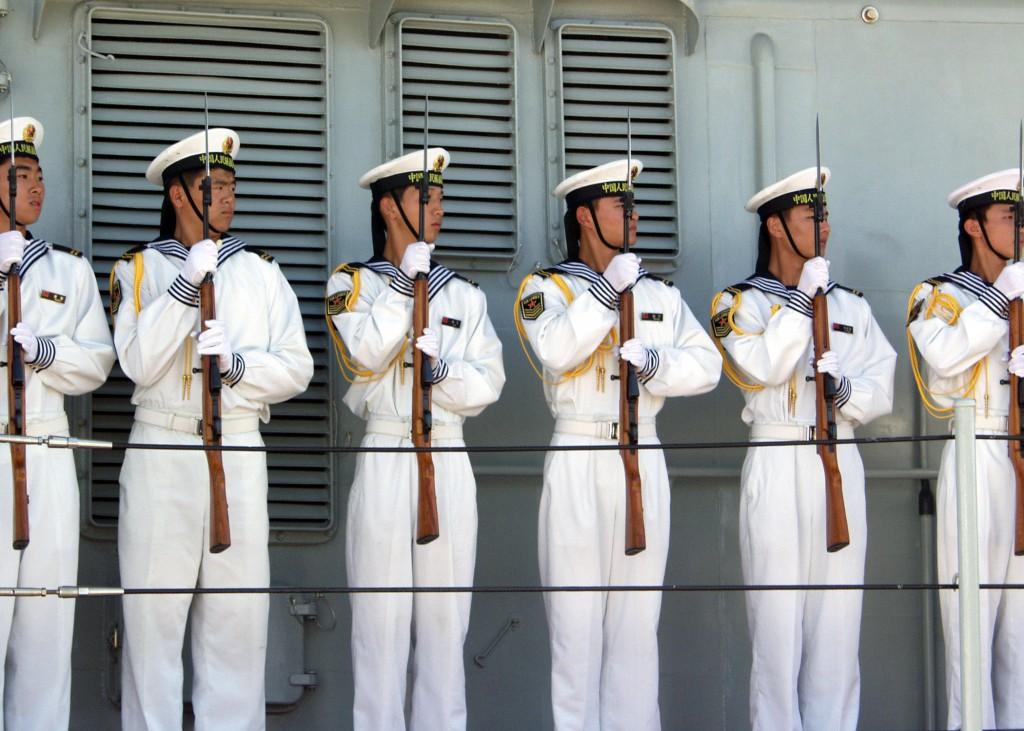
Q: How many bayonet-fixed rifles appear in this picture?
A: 6